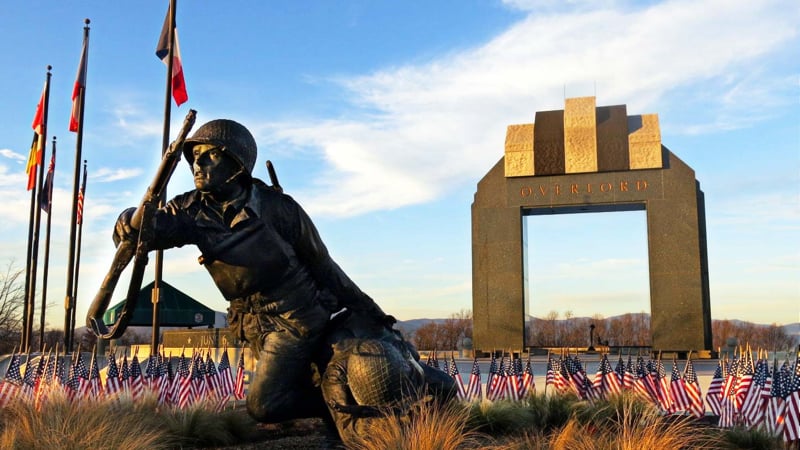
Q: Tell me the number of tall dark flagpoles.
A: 6